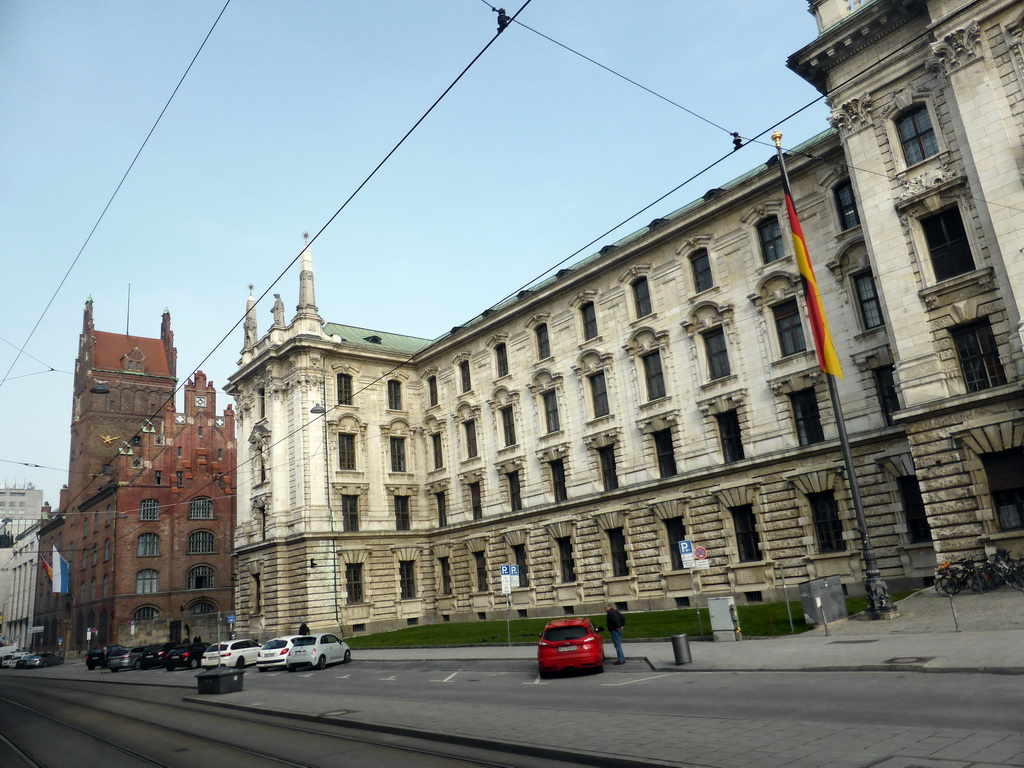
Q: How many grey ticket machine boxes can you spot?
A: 2